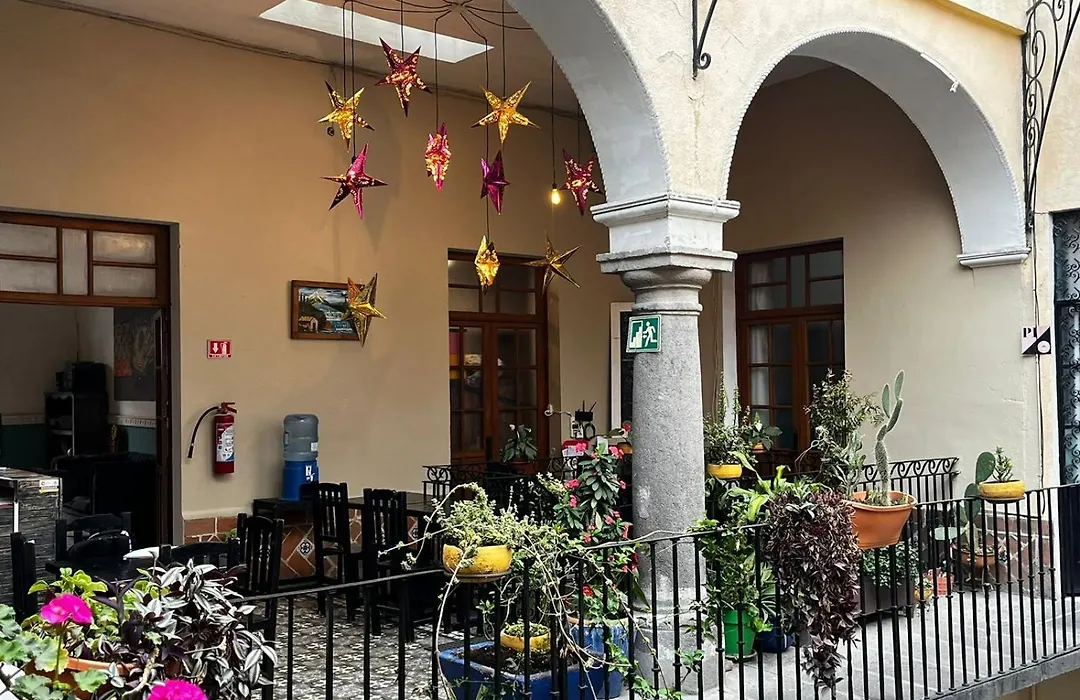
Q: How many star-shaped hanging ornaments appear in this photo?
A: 10